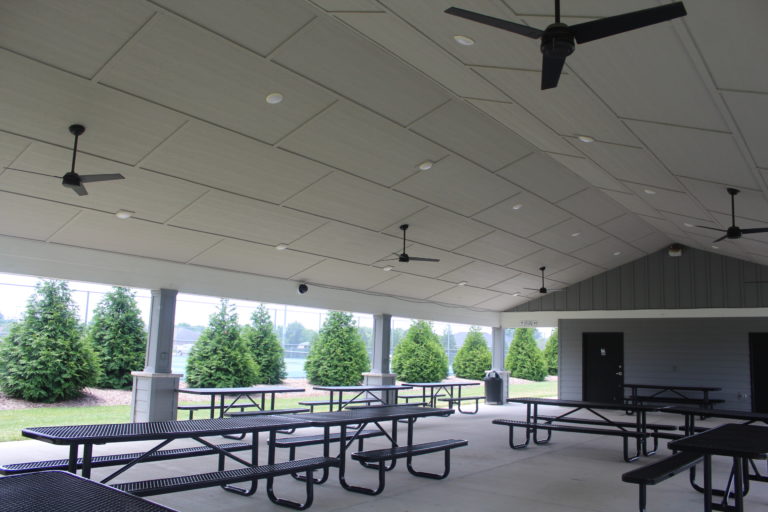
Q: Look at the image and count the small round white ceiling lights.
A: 15